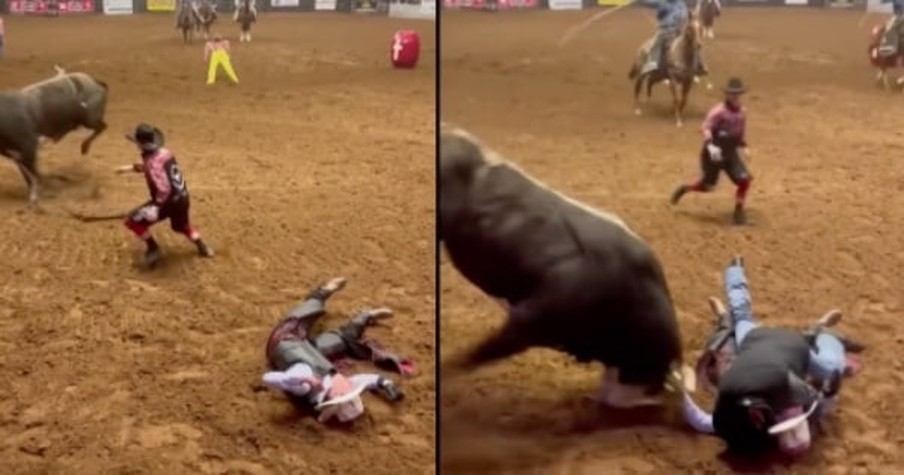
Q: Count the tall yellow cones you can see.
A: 0